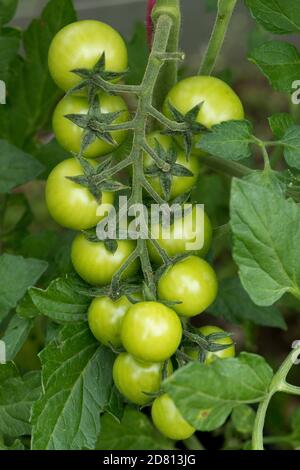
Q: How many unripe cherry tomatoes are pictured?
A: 13